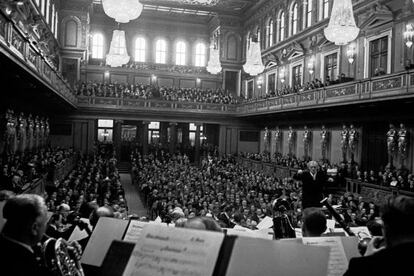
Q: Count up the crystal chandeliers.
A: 5